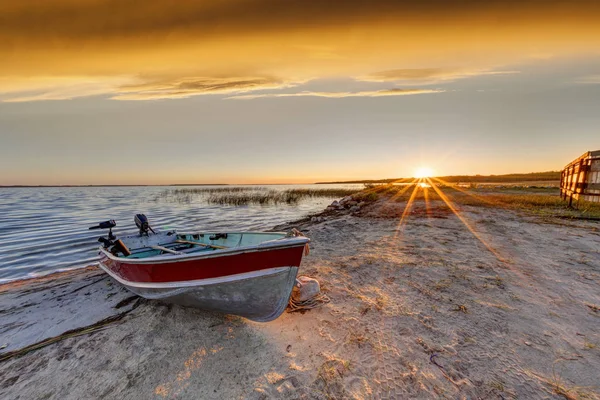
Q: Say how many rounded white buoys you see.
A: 1